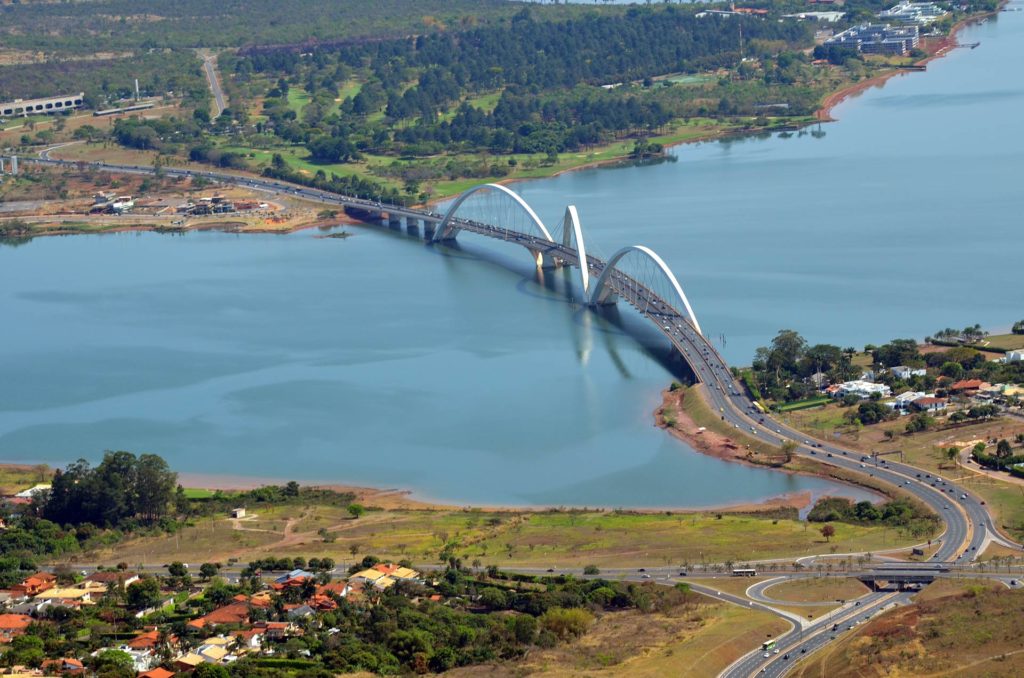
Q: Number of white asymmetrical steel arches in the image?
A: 3